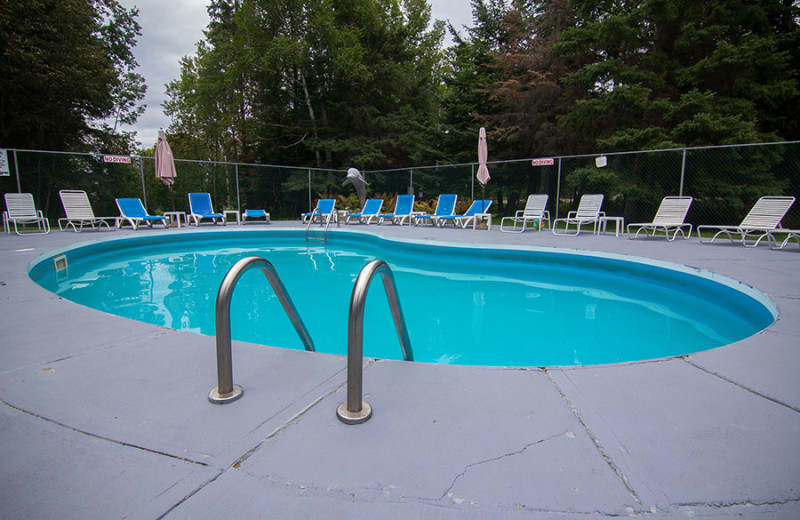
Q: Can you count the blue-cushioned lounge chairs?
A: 8